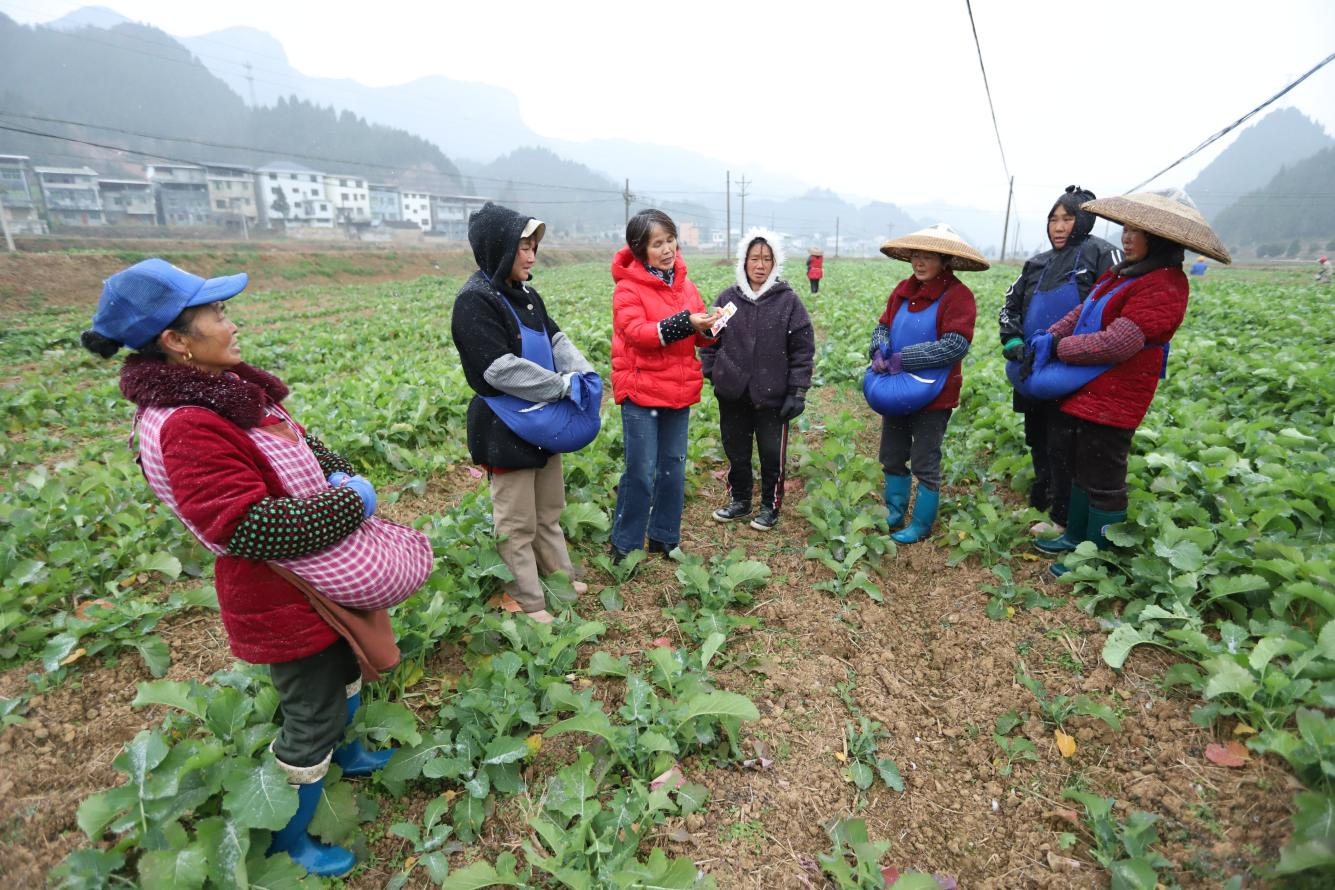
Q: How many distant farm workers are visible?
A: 3